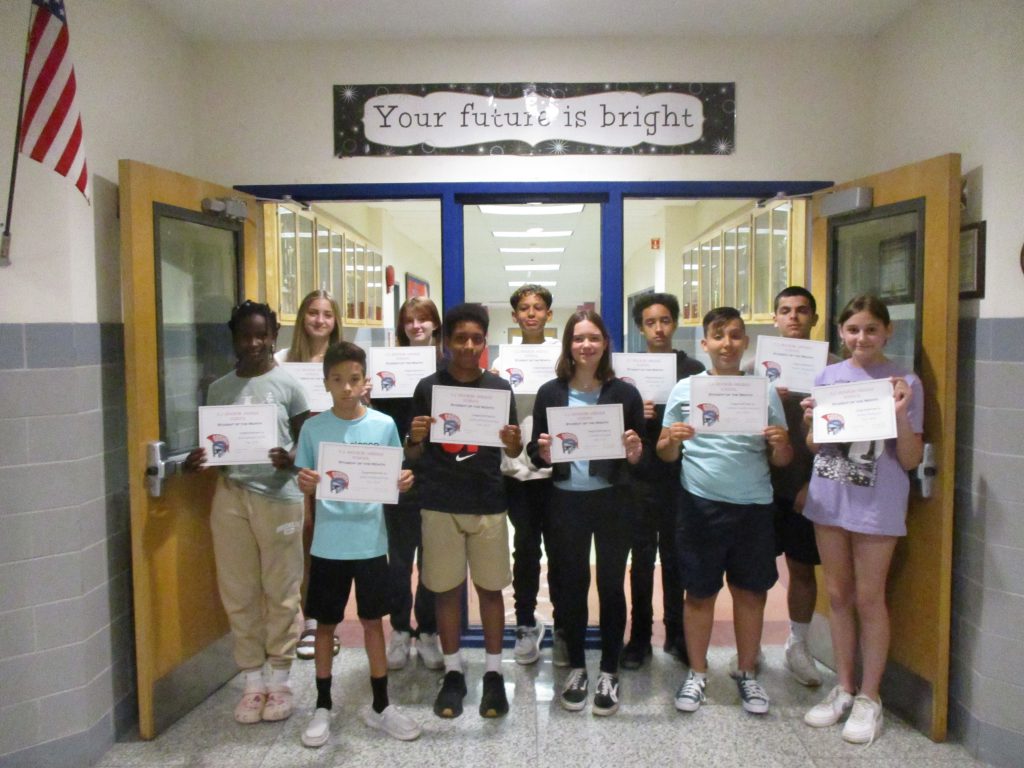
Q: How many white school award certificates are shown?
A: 11